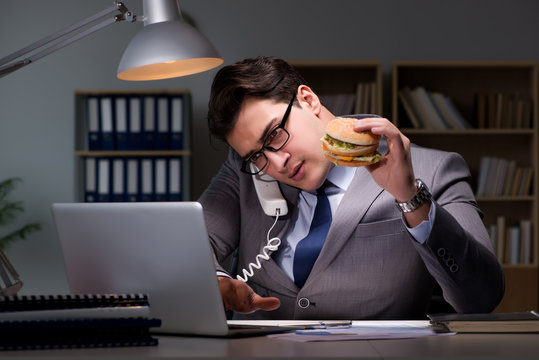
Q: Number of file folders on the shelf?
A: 14